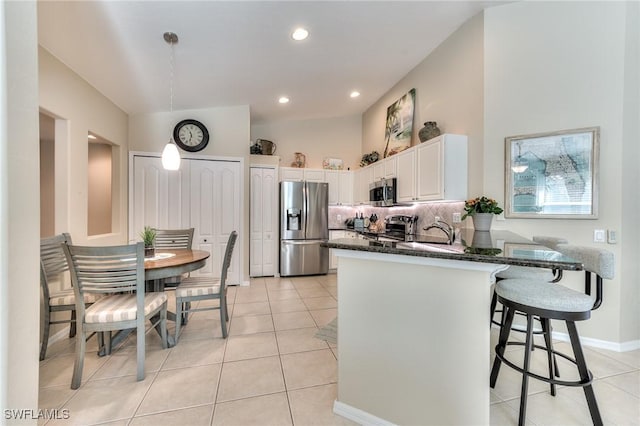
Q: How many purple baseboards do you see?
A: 0